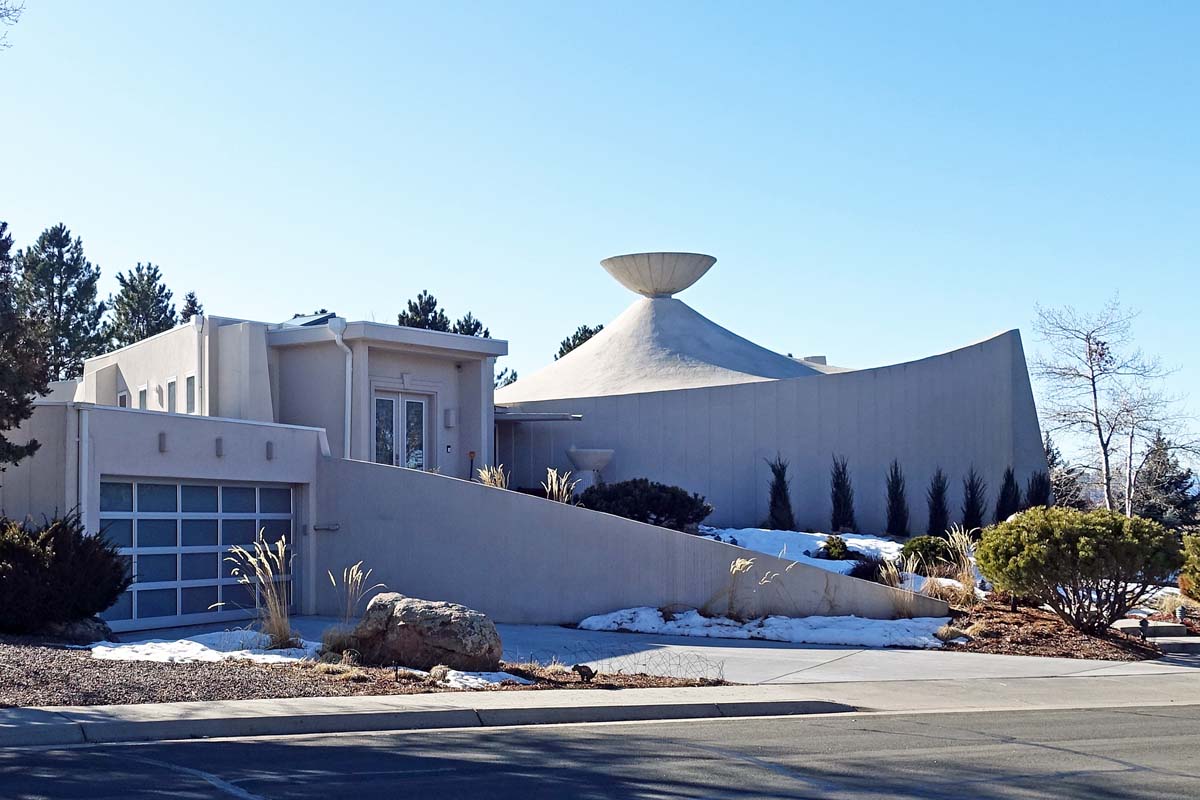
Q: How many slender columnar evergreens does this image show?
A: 7